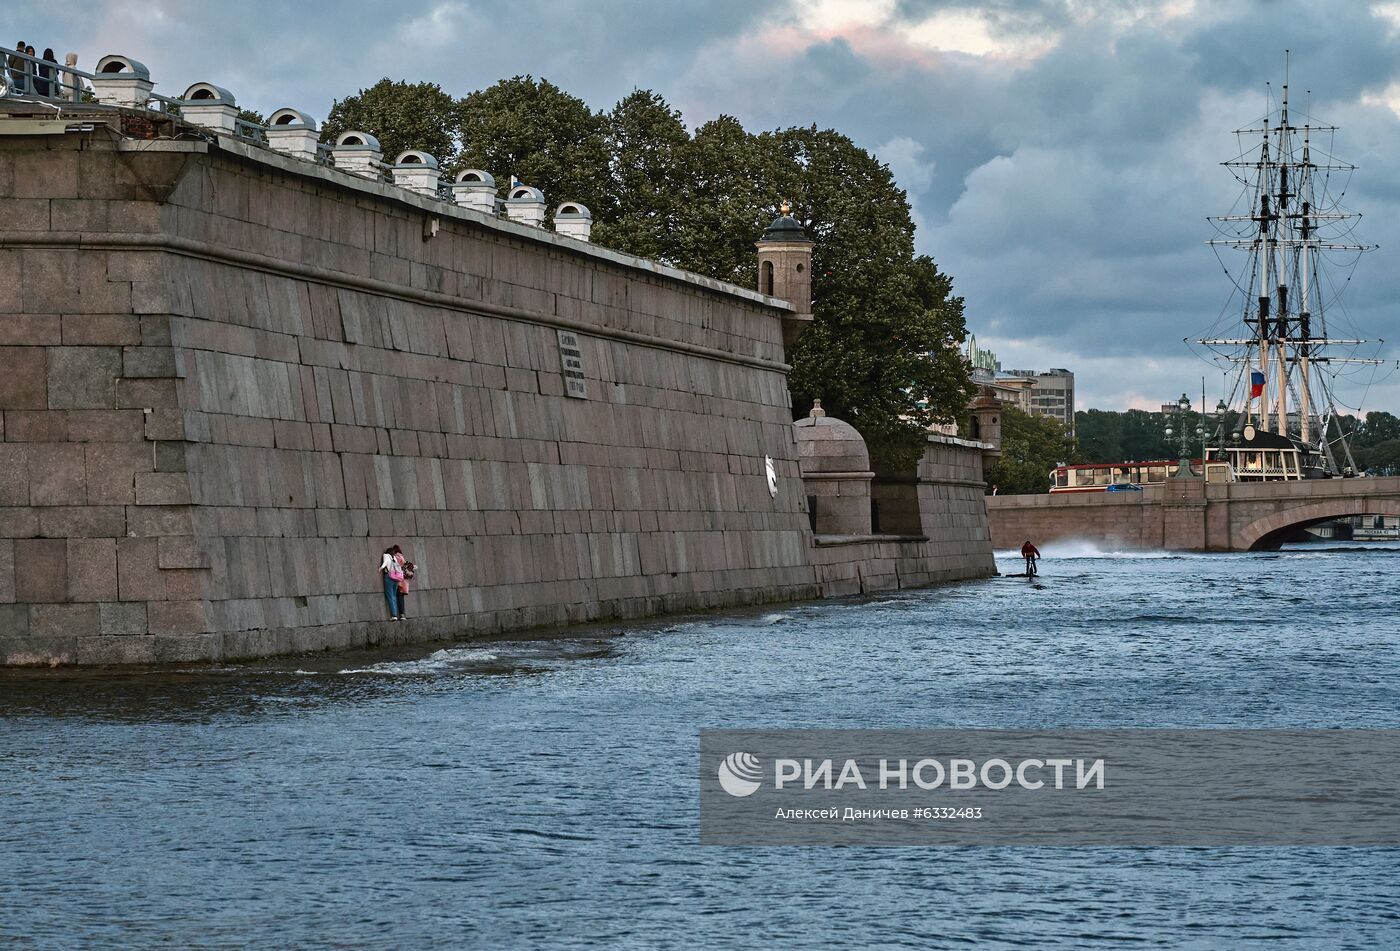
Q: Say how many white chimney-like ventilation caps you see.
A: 8